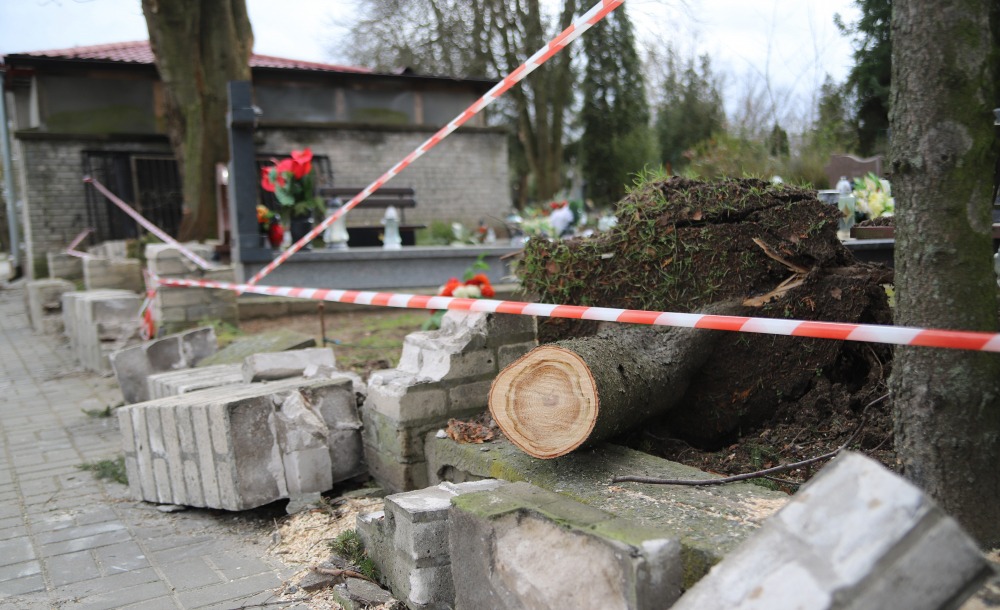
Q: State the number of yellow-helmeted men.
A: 0